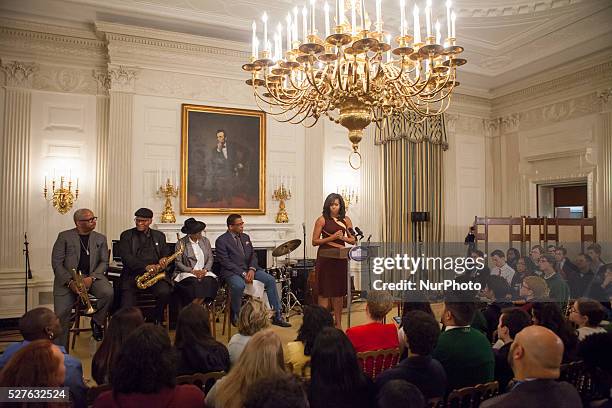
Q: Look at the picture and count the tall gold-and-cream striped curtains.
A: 1